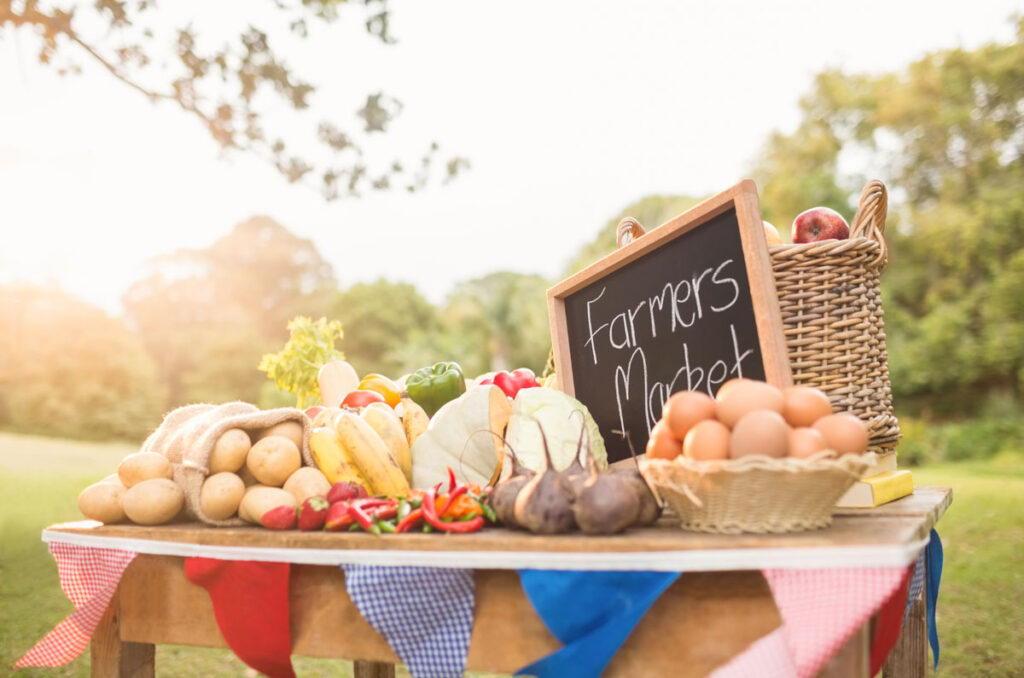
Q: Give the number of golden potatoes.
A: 10